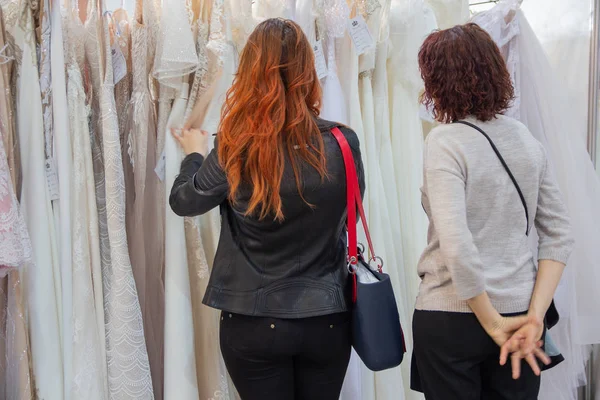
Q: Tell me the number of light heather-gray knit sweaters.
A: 1